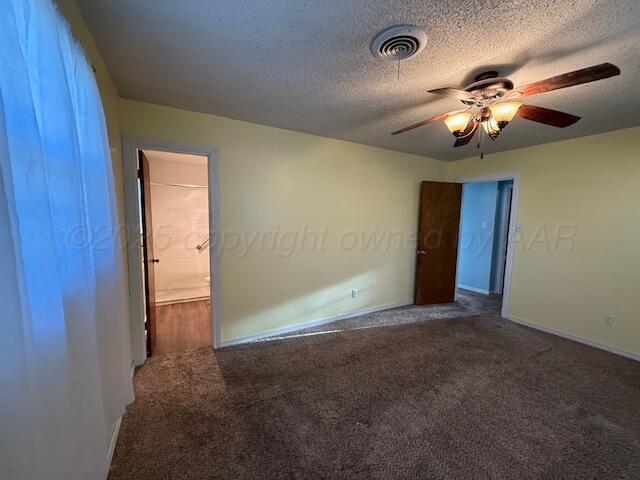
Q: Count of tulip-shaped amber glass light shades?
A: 3